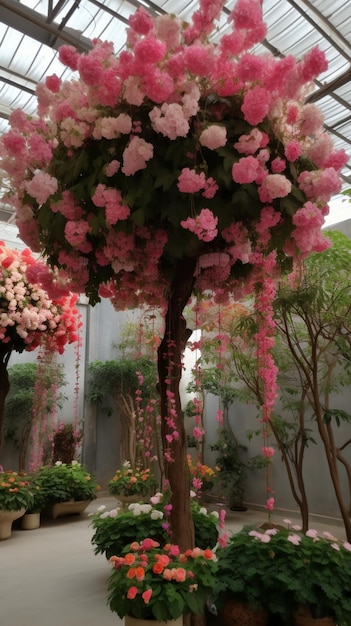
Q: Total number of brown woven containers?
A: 2